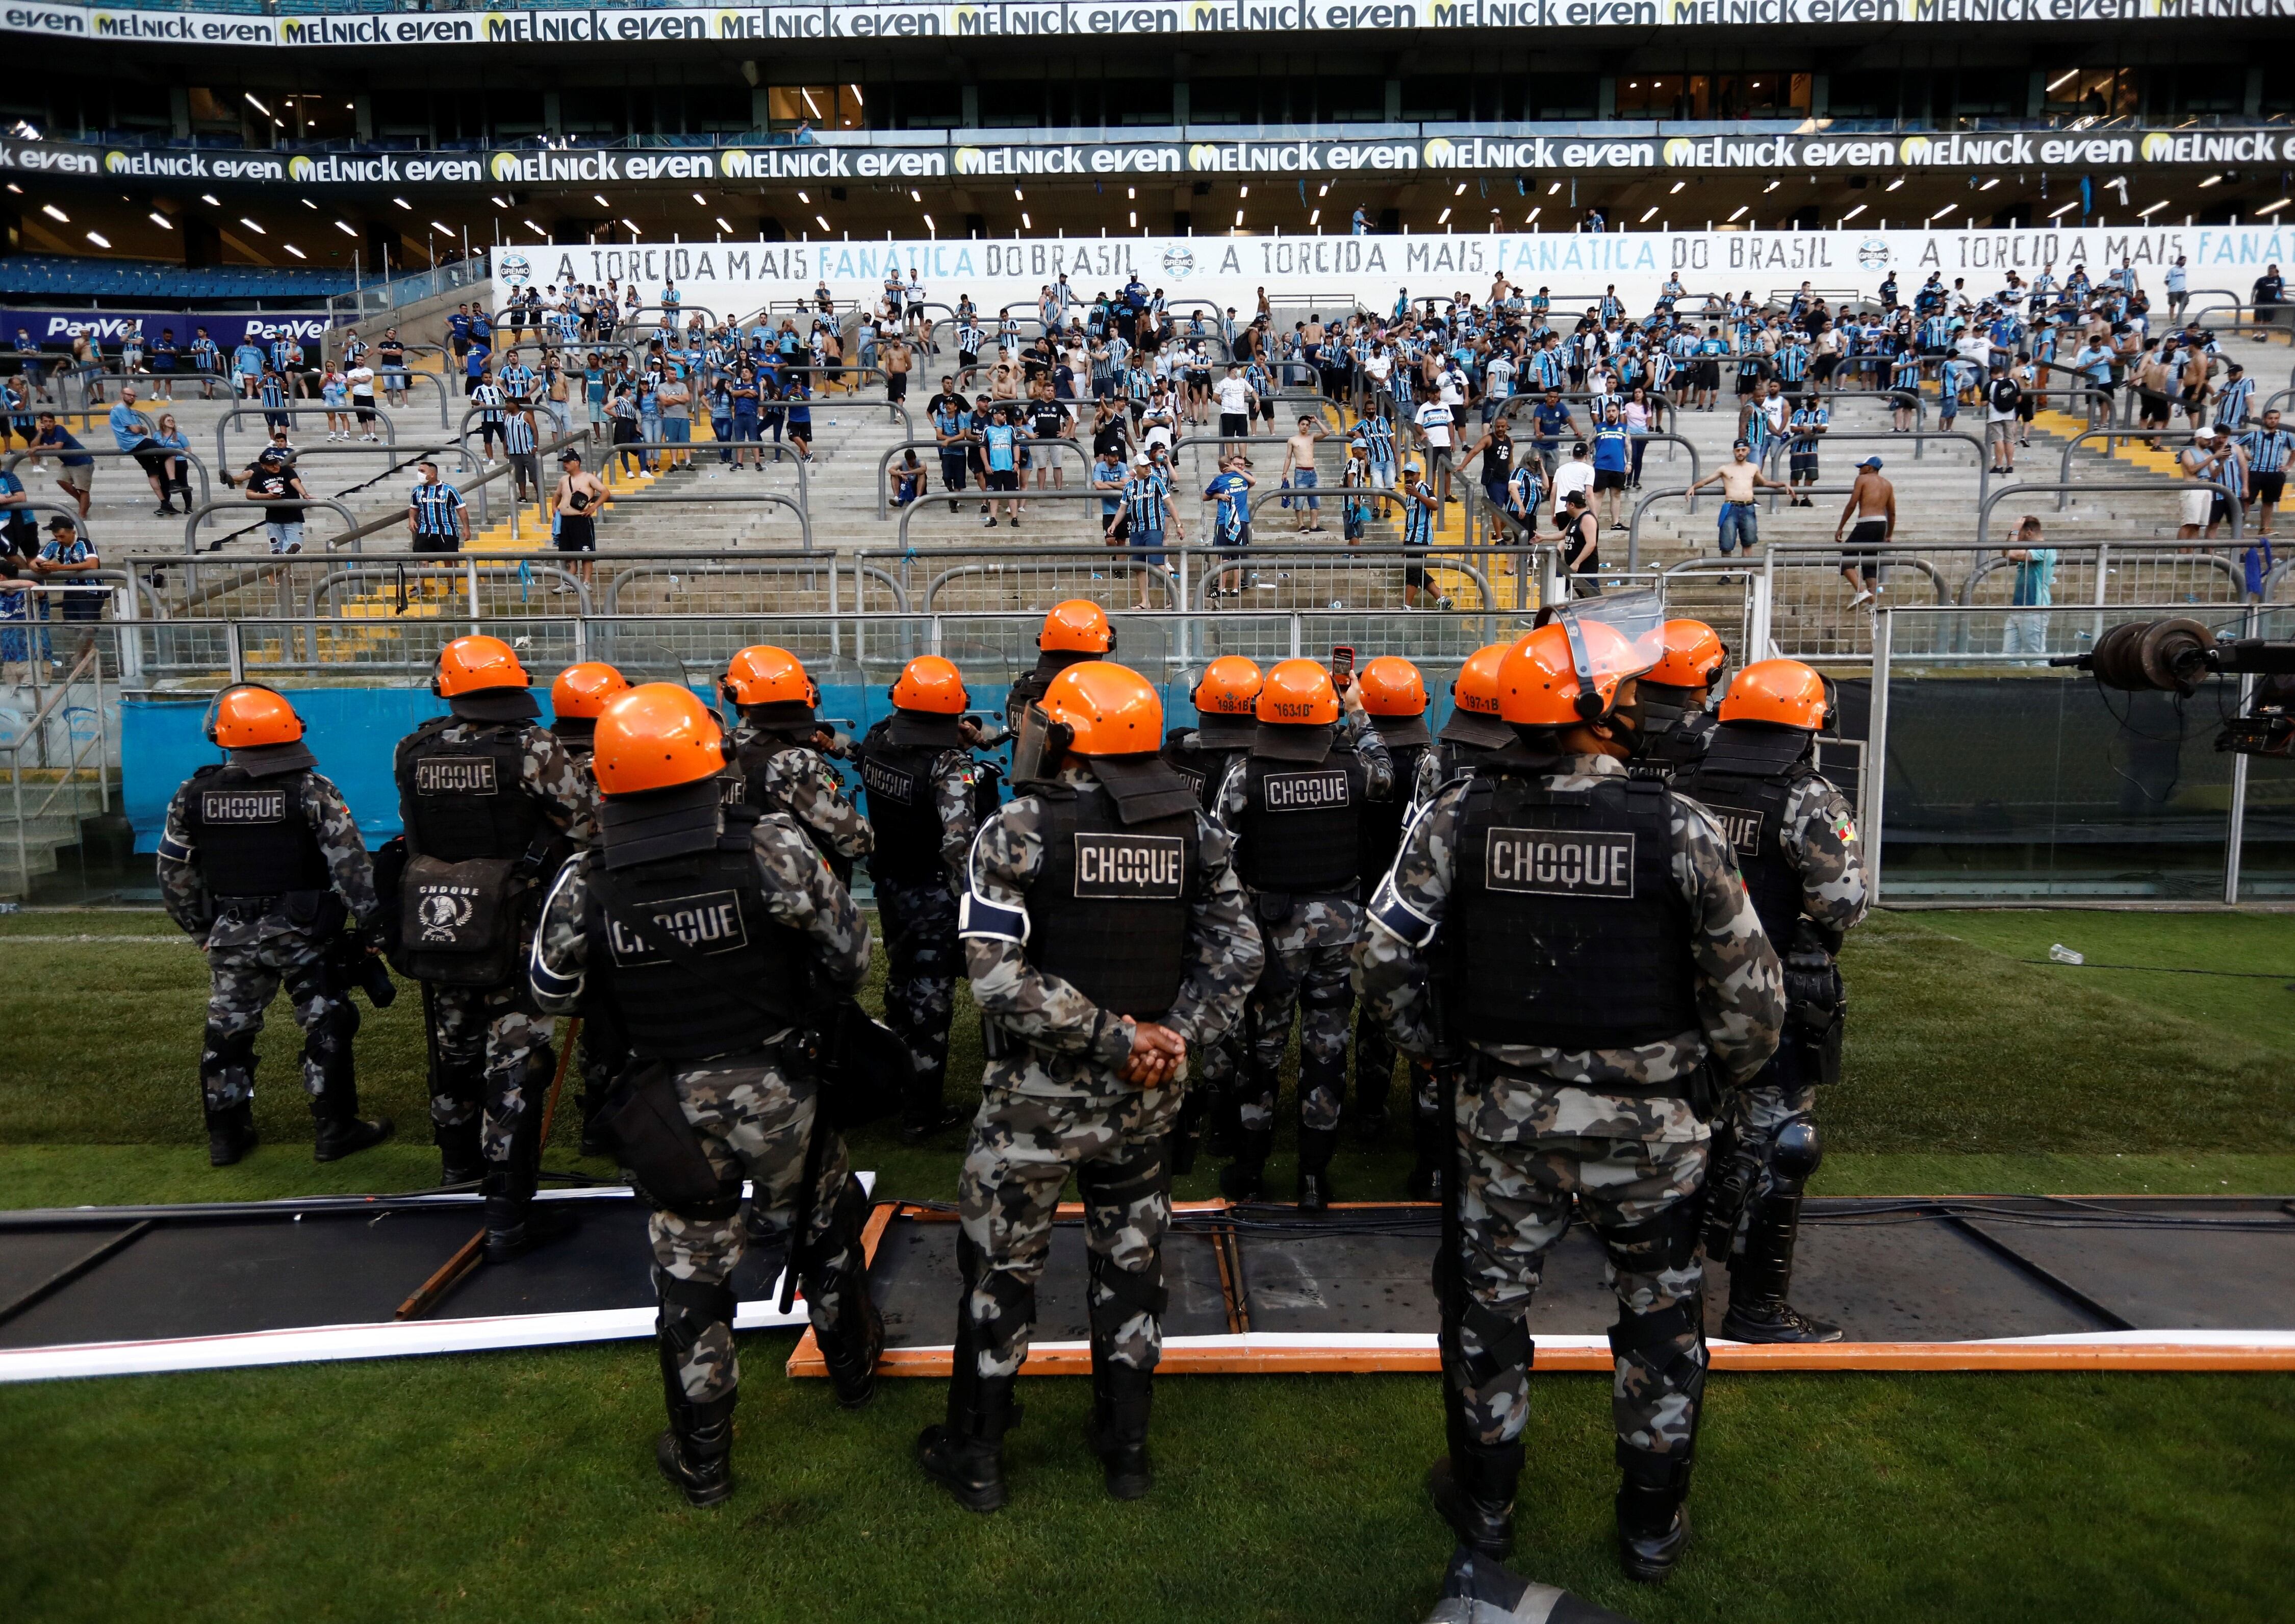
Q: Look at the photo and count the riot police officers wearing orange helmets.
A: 15